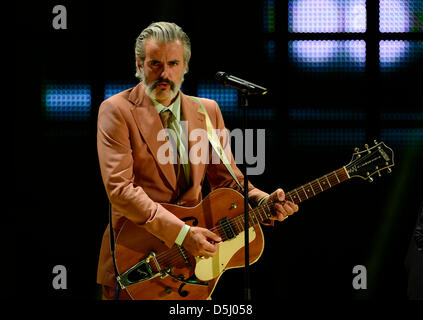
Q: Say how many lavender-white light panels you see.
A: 4